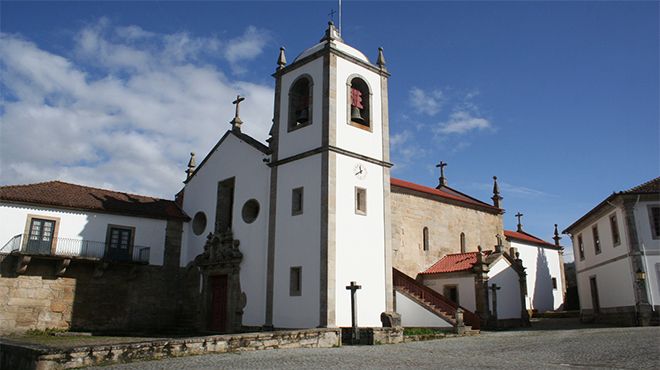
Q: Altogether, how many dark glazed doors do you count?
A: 2